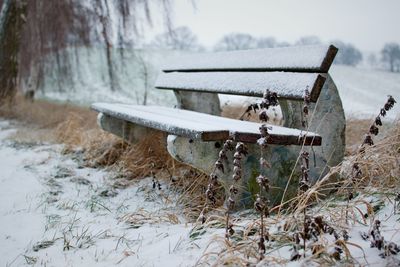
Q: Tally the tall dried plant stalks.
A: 5